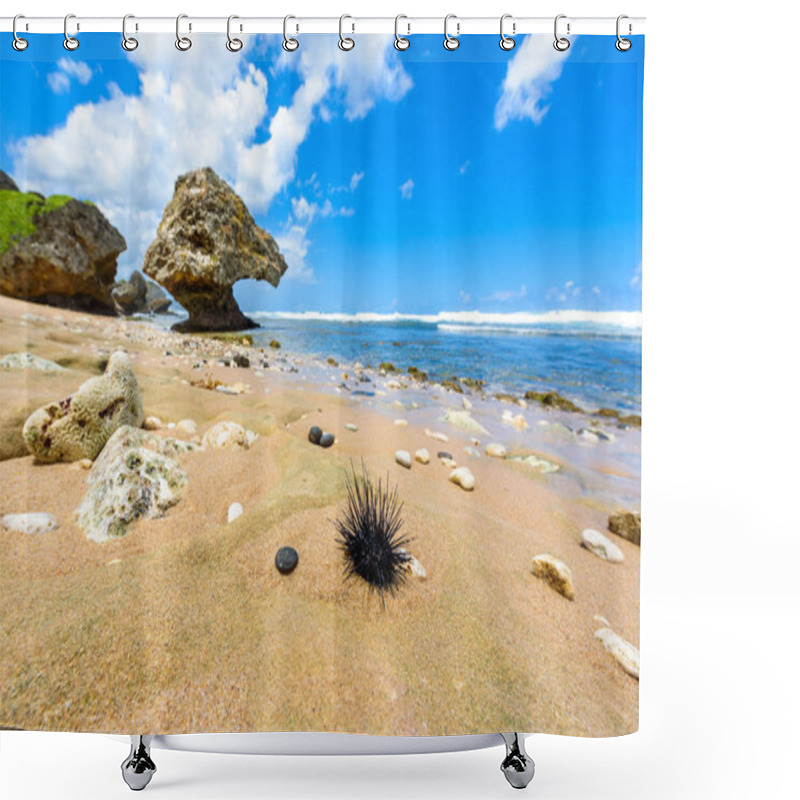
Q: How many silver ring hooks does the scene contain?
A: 12